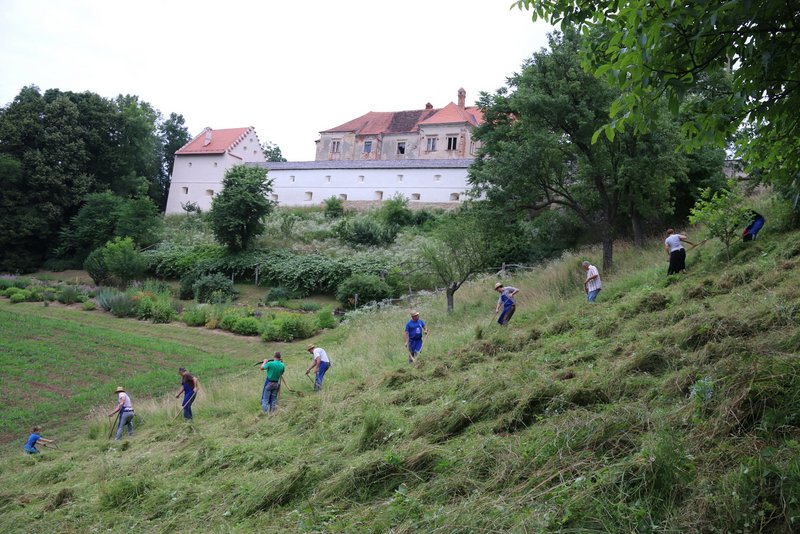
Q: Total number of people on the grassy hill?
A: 10